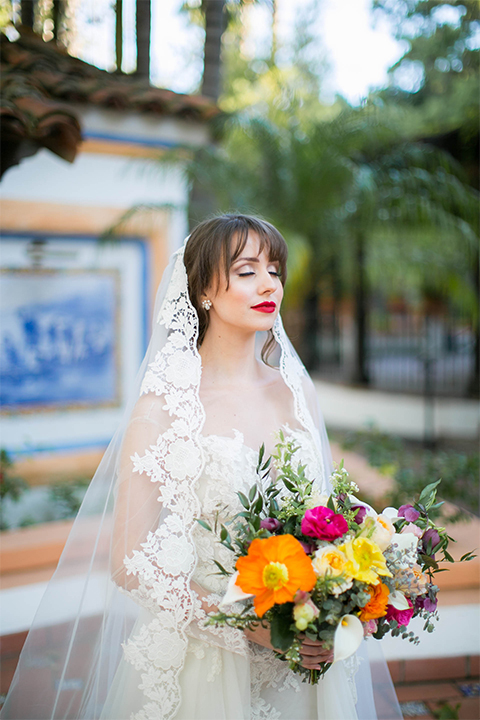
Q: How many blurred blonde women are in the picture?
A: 0